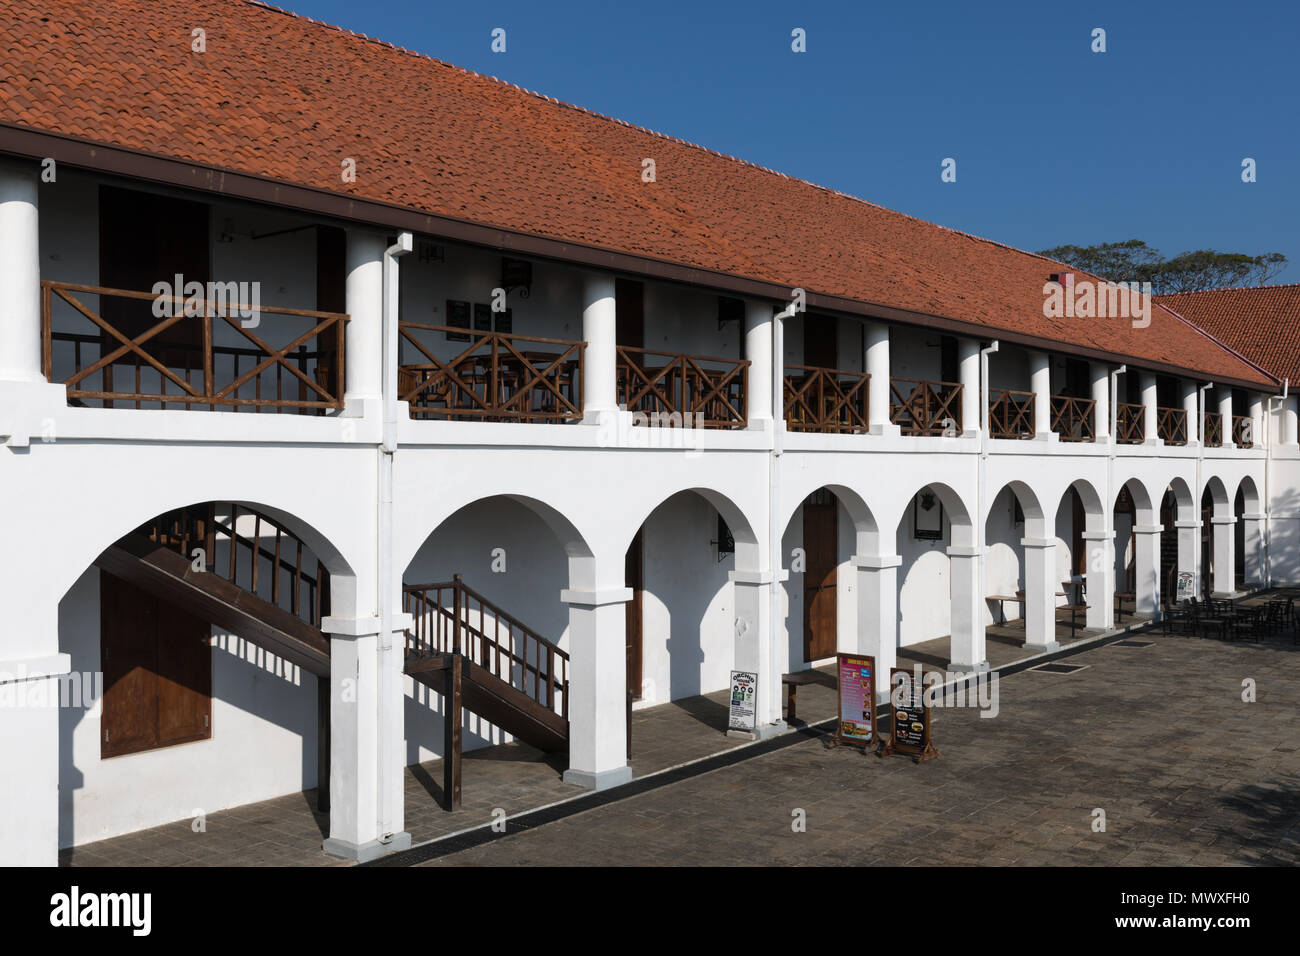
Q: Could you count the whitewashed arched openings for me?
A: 11